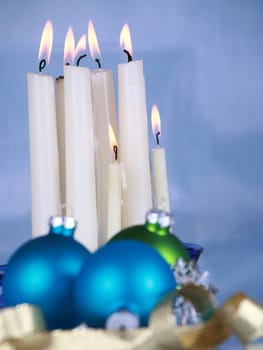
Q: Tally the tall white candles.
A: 5